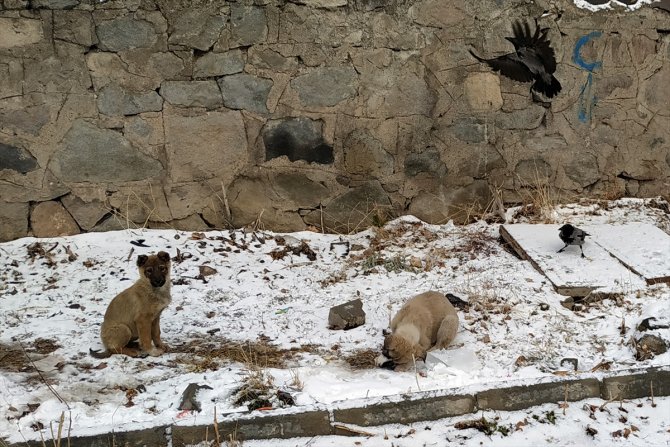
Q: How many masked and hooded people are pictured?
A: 0